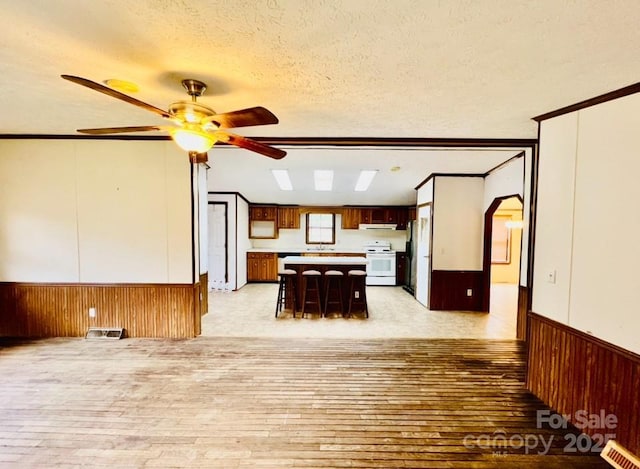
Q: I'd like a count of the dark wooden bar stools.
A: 4